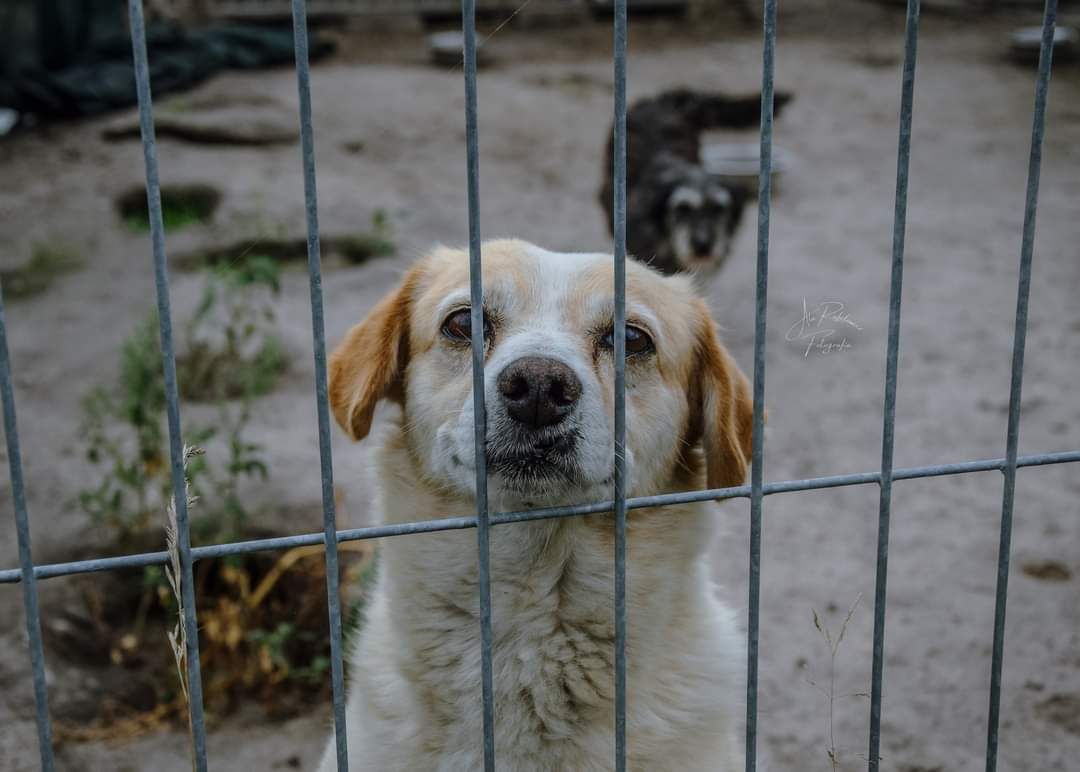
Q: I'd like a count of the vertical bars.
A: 8